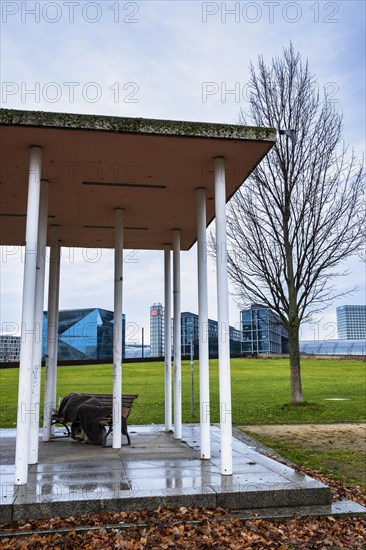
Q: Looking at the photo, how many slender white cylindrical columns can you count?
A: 9